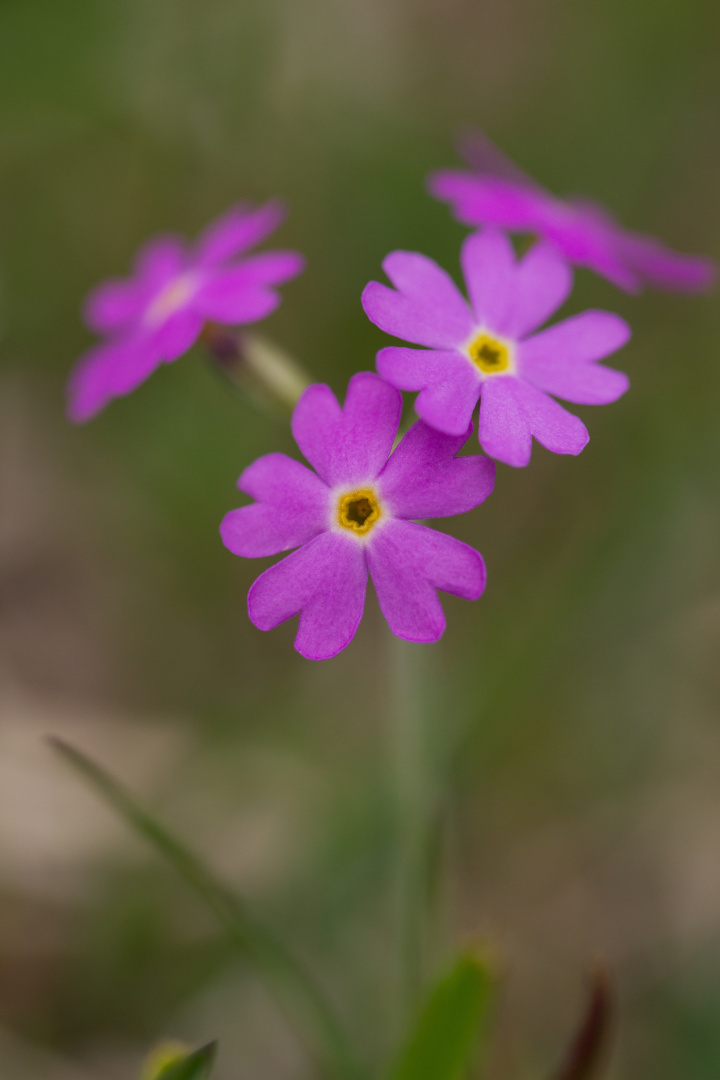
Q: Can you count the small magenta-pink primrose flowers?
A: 4